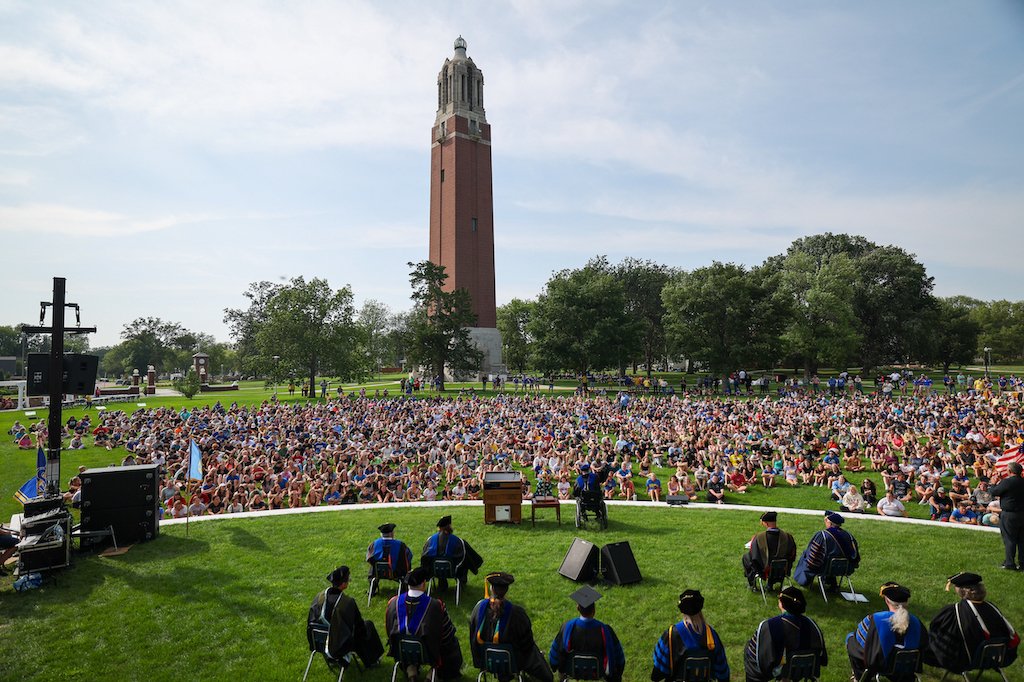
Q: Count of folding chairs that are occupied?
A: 12